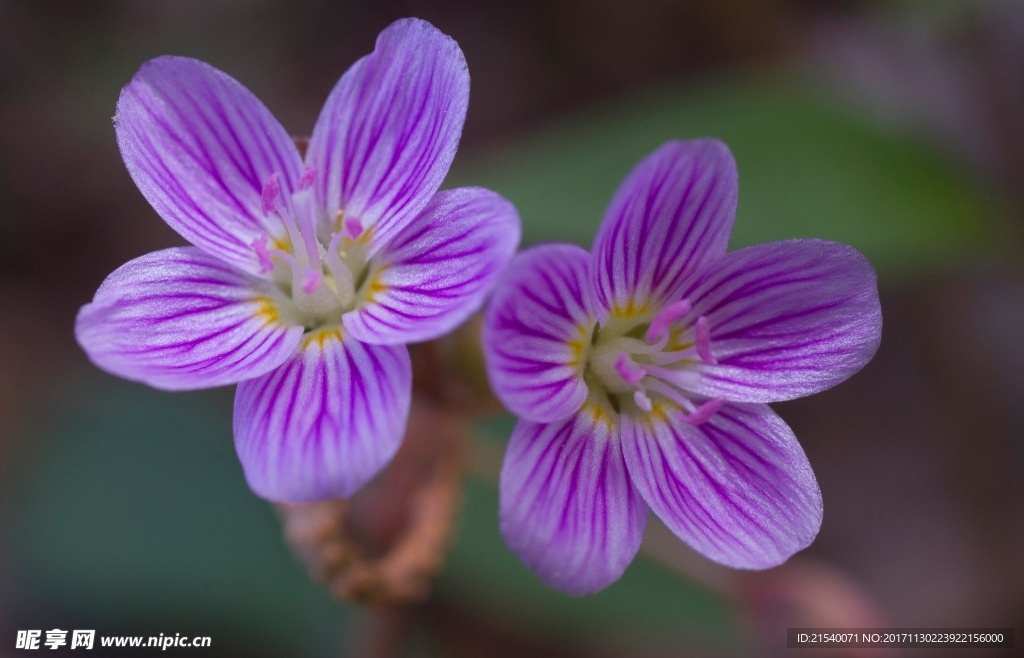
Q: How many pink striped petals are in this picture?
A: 10